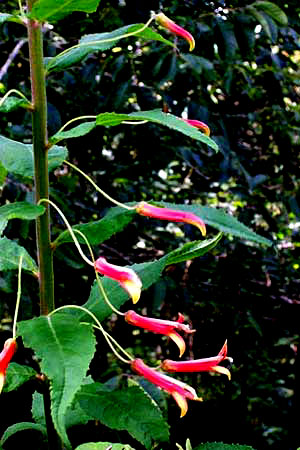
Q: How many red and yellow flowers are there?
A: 8